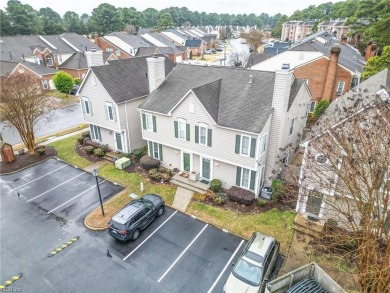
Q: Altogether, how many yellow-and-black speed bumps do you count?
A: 2